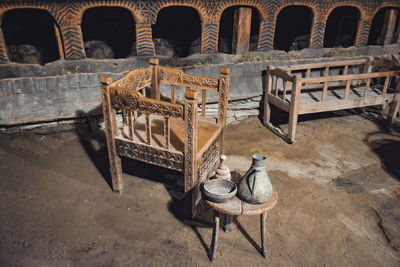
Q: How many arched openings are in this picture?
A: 7